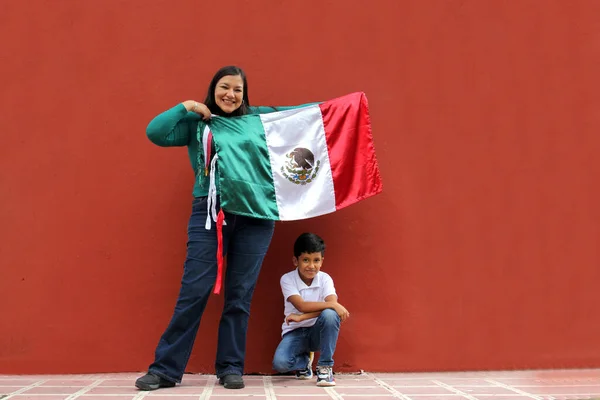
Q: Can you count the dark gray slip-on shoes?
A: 2